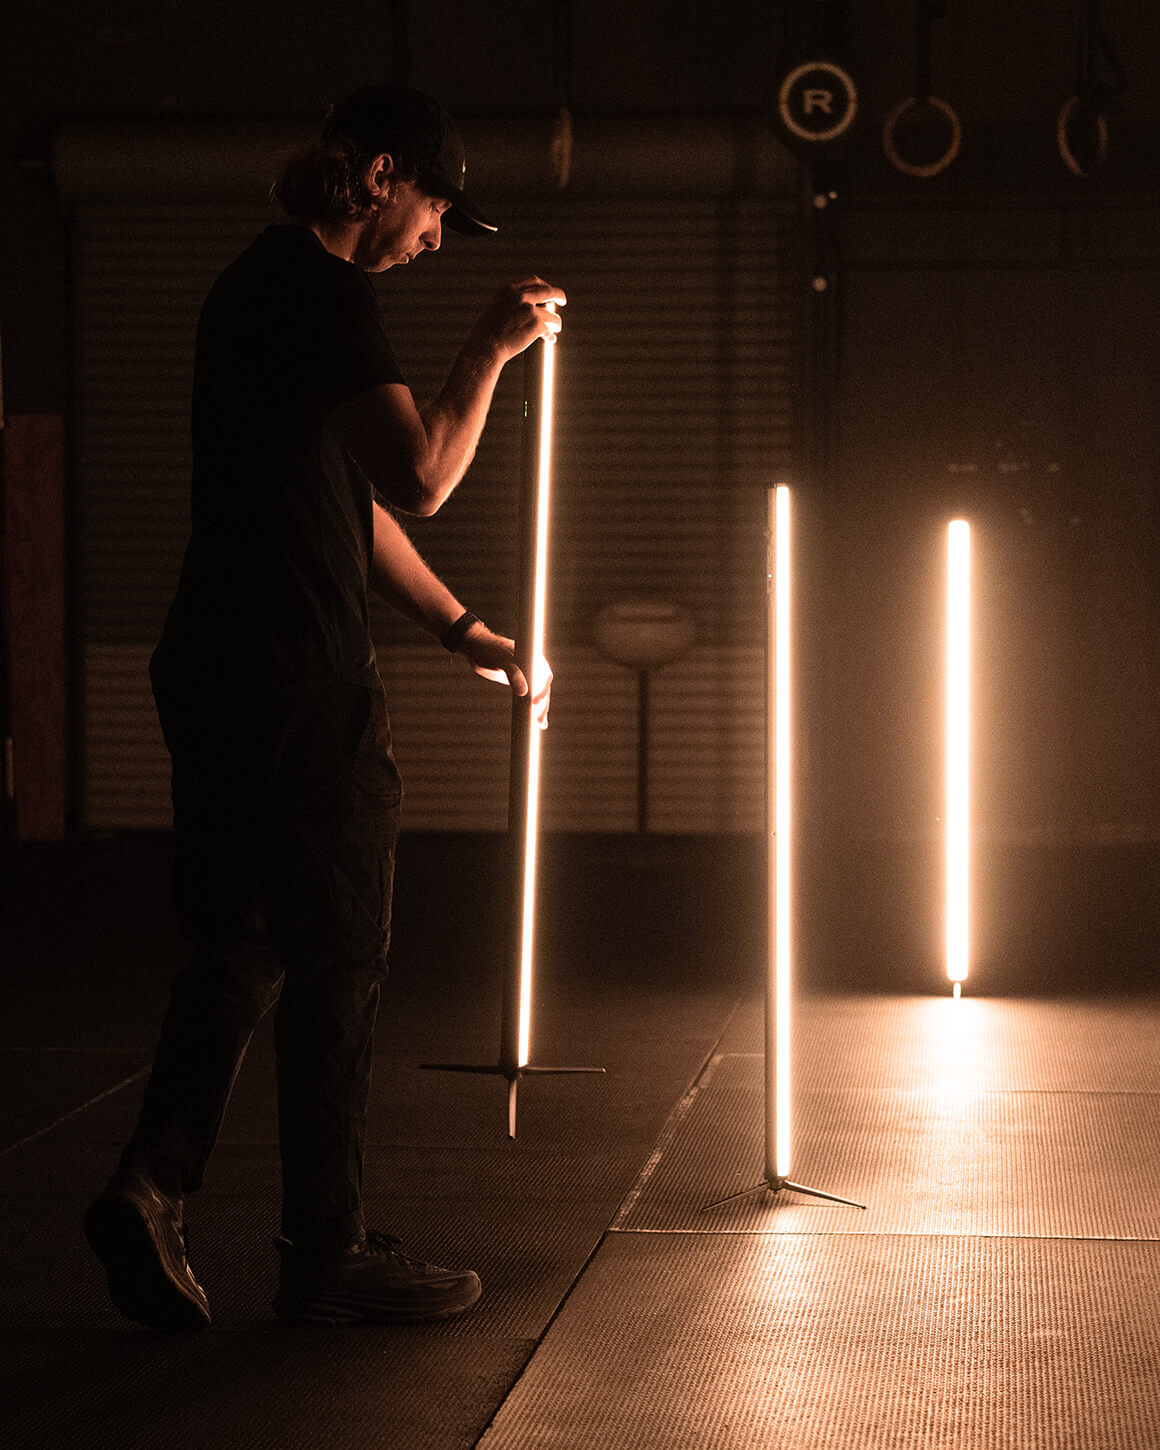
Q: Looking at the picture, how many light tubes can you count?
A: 3